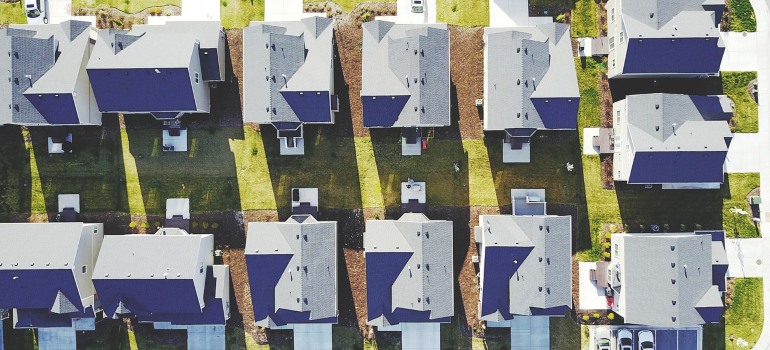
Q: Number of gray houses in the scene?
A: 13